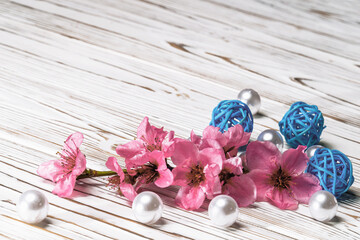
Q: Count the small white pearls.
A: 7